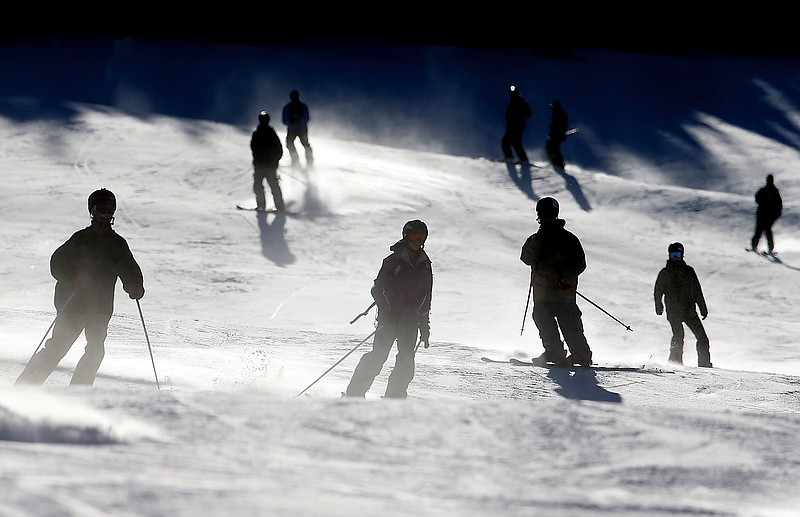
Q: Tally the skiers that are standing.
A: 9